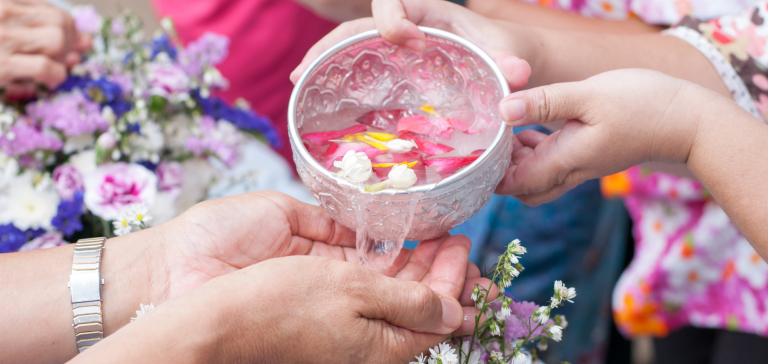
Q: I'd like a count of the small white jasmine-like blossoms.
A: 3